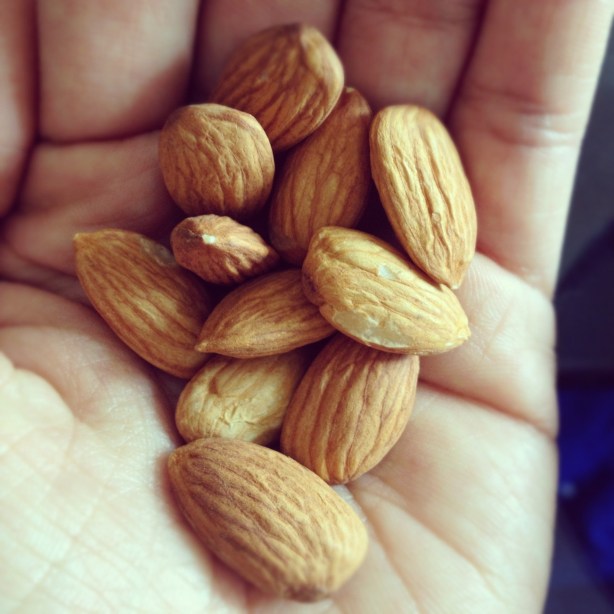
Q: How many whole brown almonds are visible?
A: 11